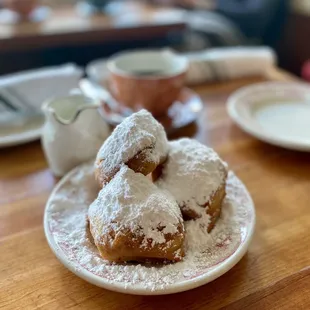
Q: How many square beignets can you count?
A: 3